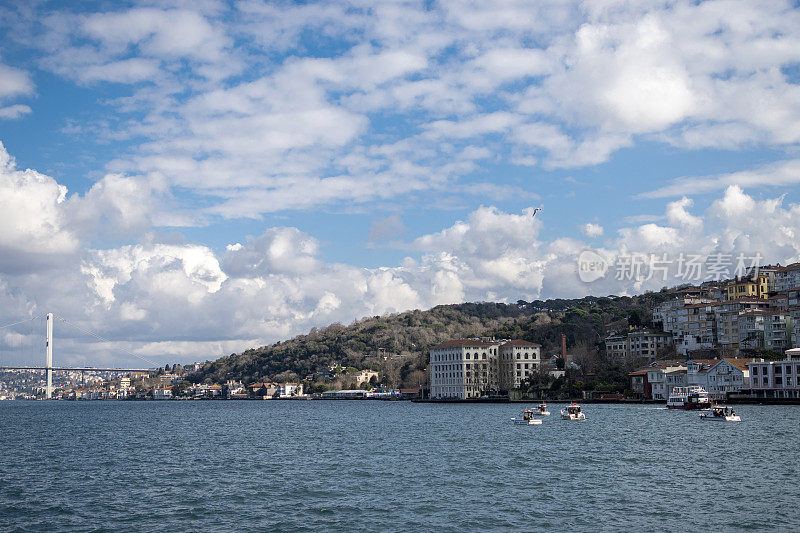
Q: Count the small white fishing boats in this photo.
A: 4